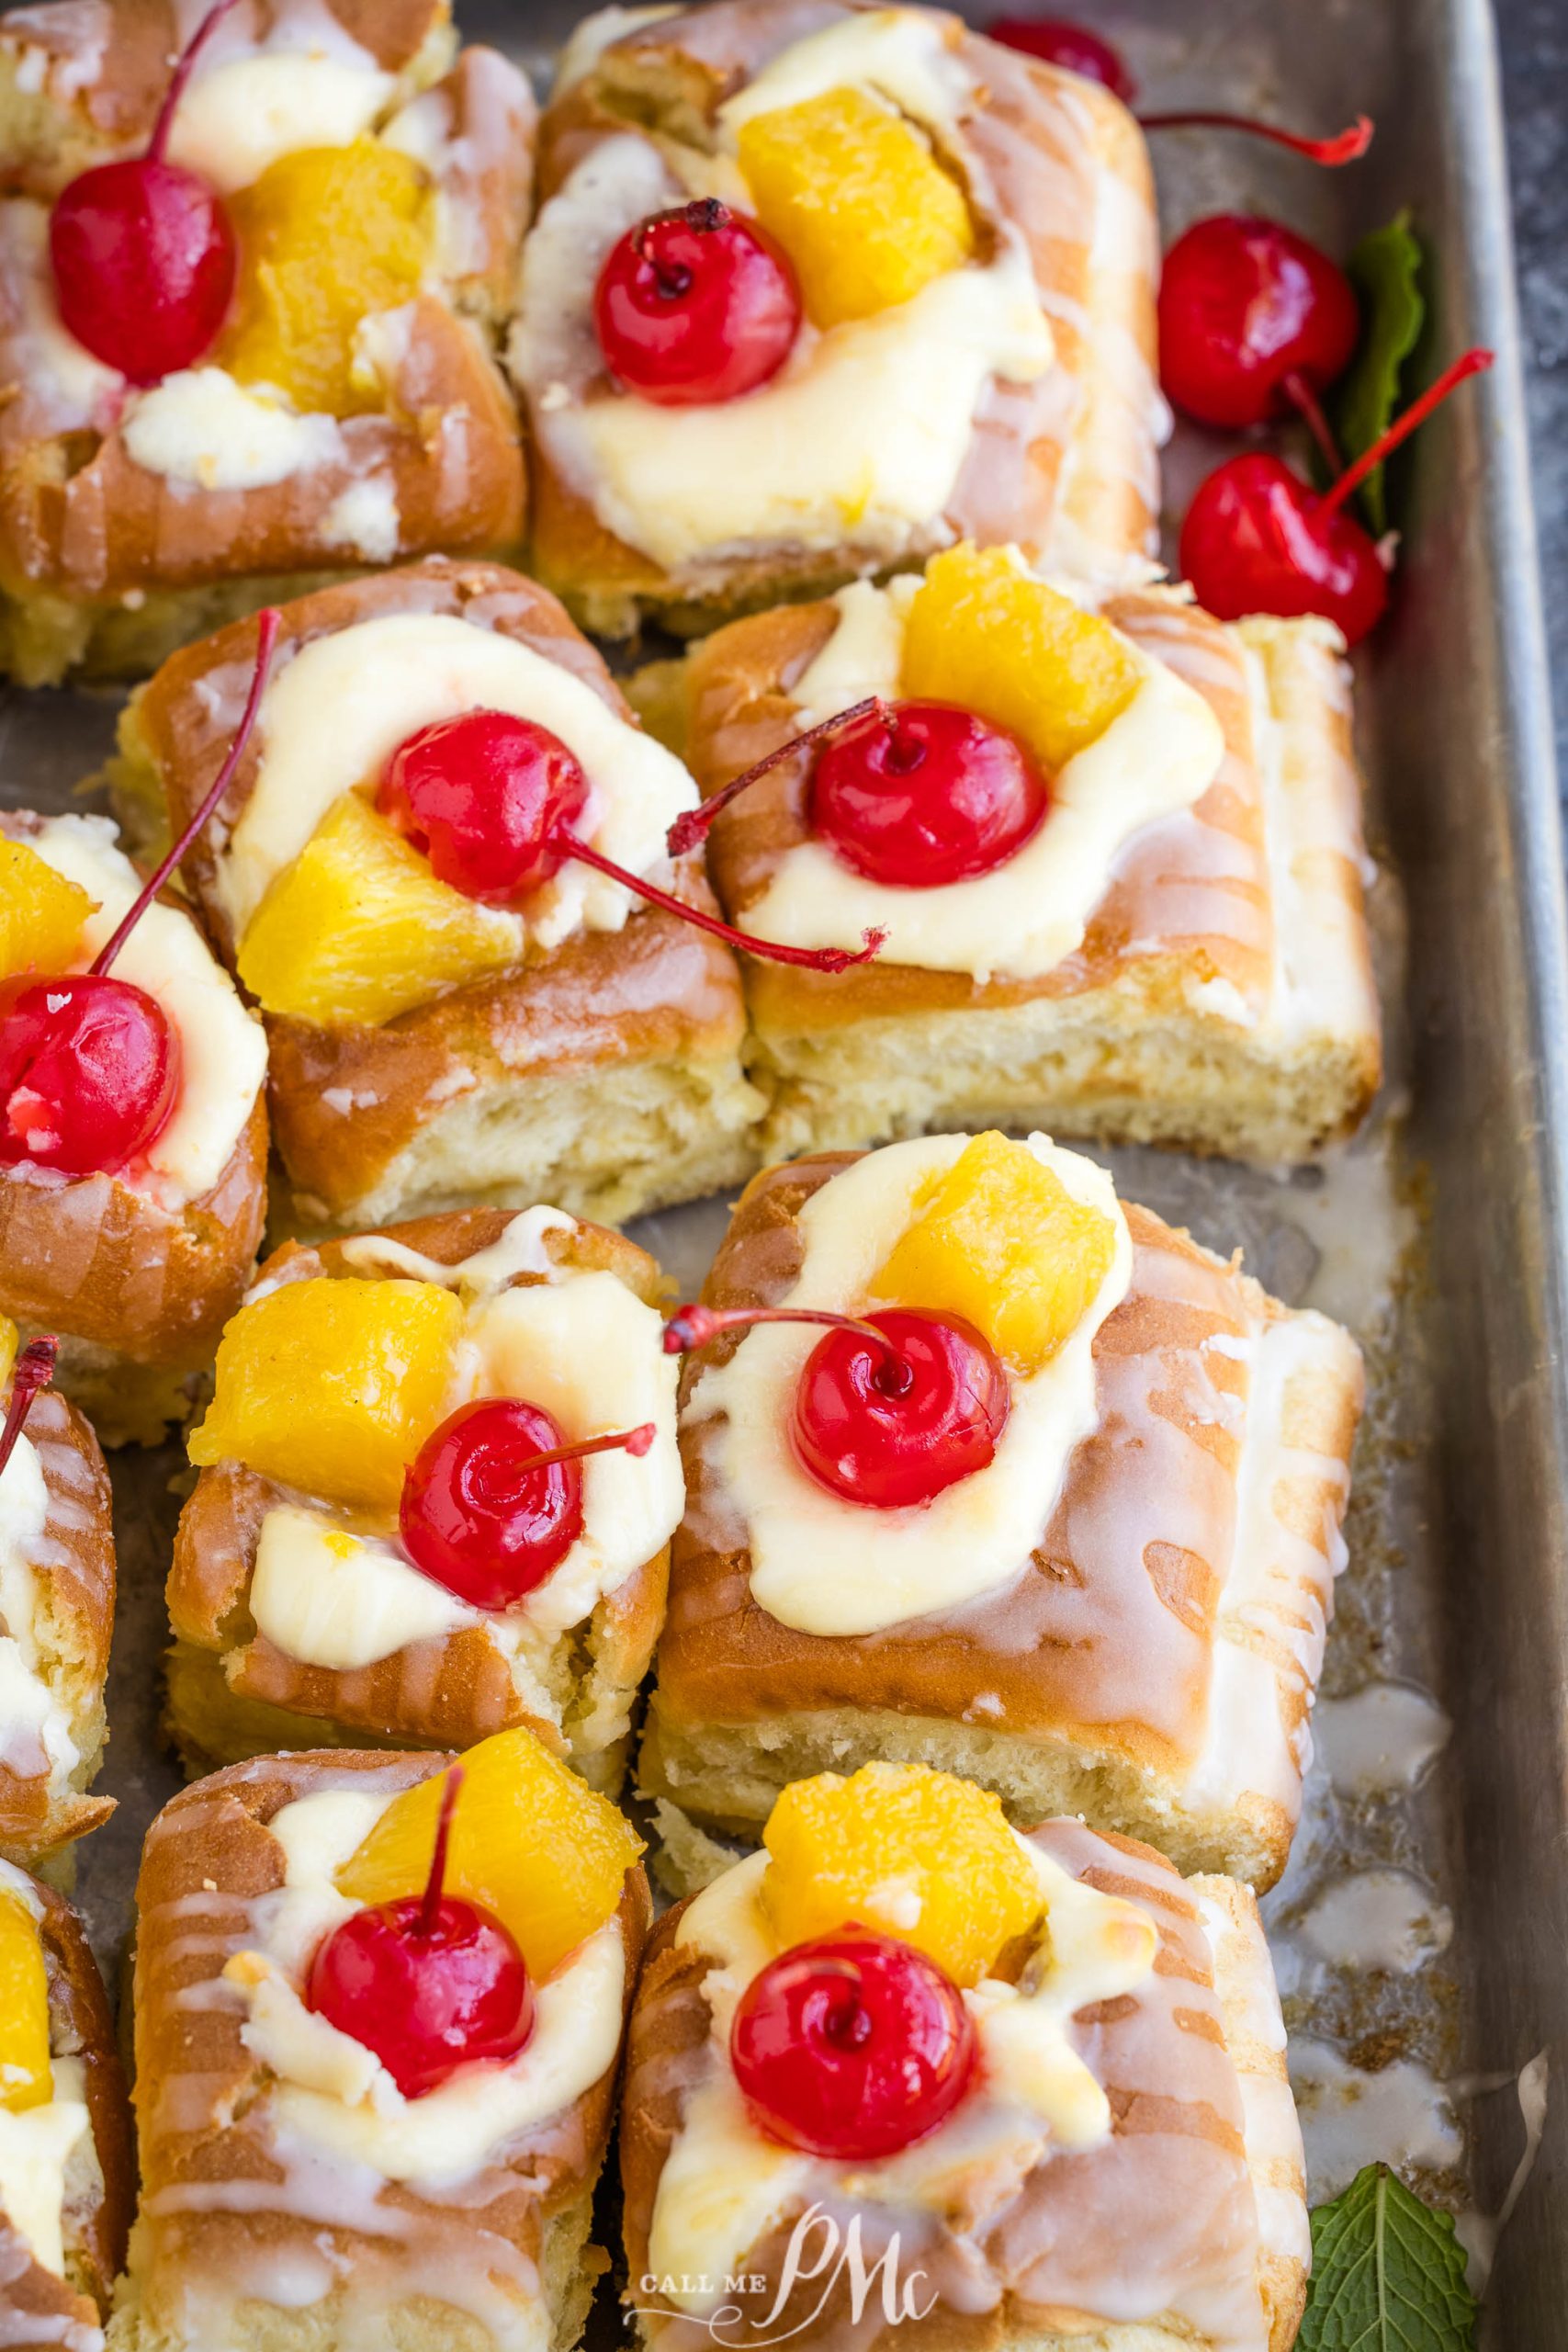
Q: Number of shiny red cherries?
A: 12